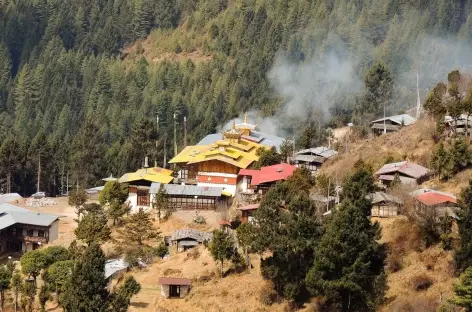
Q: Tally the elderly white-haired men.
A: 0